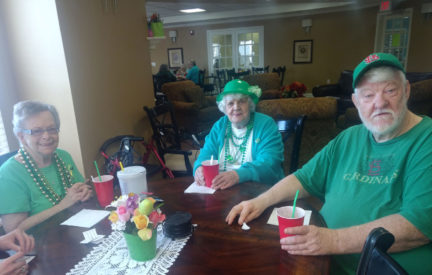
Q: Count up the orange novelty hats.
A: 0